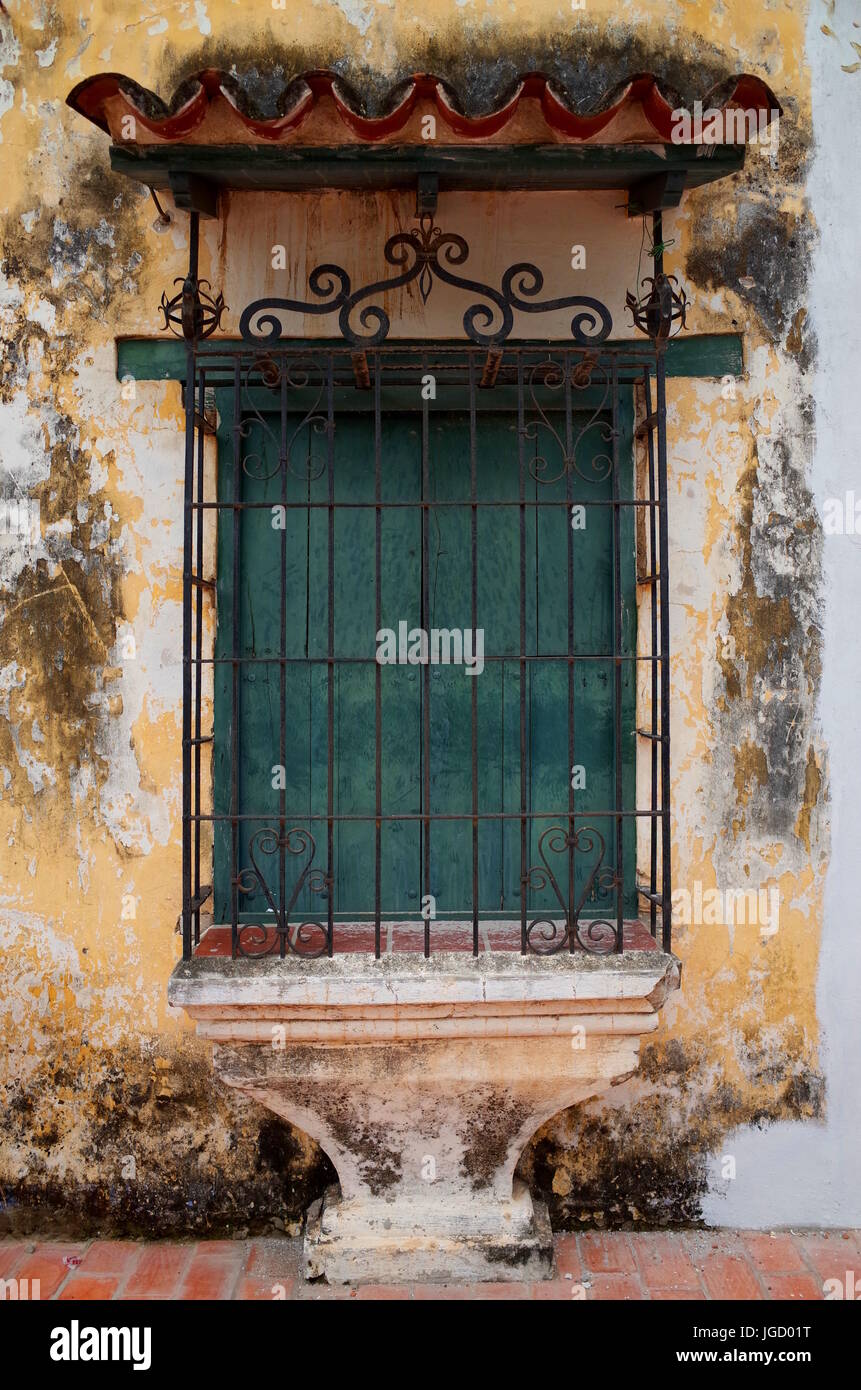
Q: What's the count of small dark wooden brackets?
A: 3